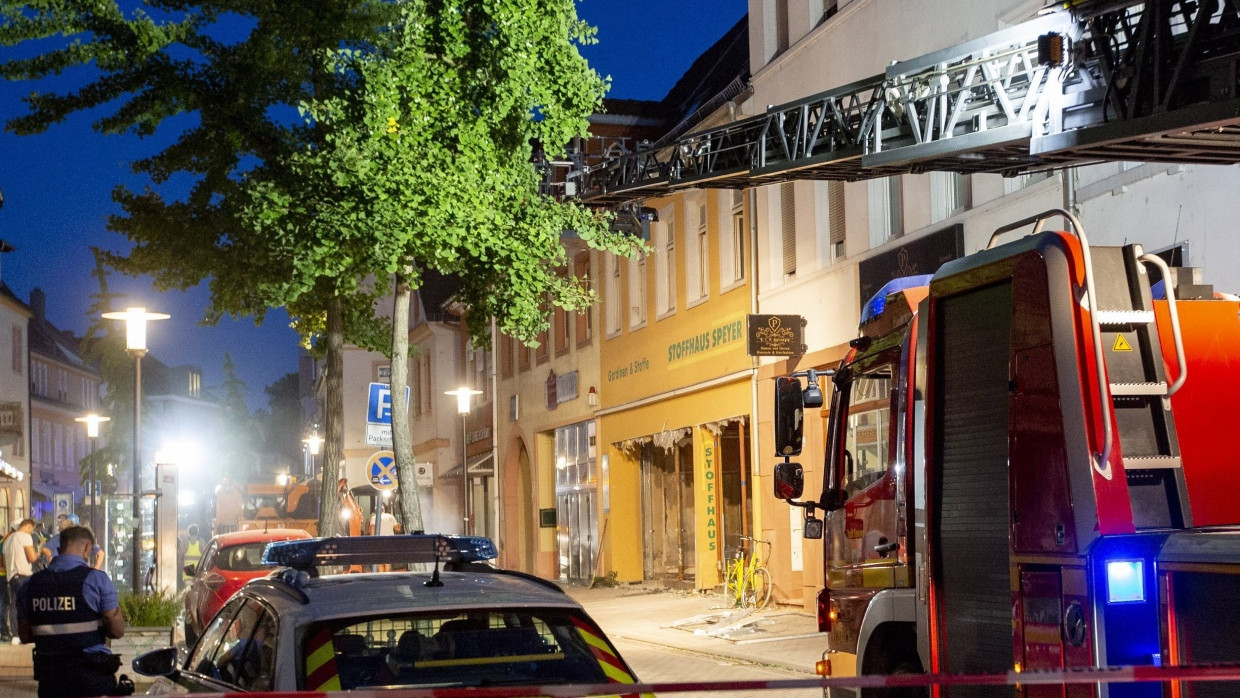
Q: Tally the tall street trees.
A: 2